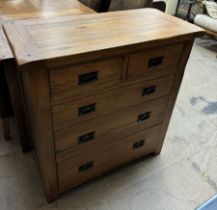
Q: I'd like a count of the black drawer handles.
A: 8